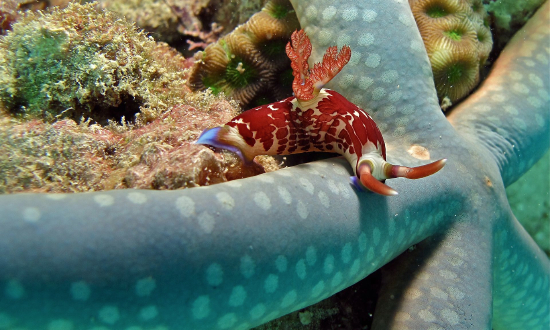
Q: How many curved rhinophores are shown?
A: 2